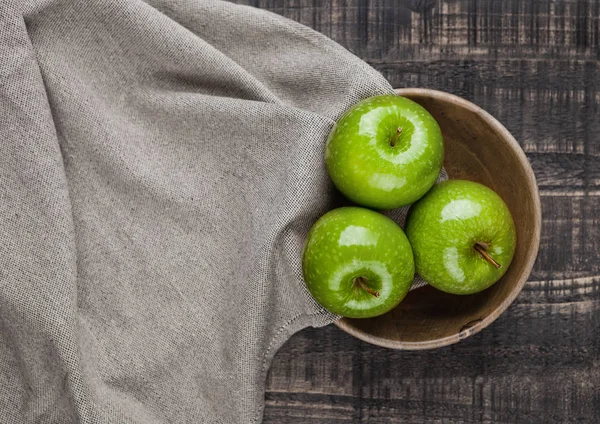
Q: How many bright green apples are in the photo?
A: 3